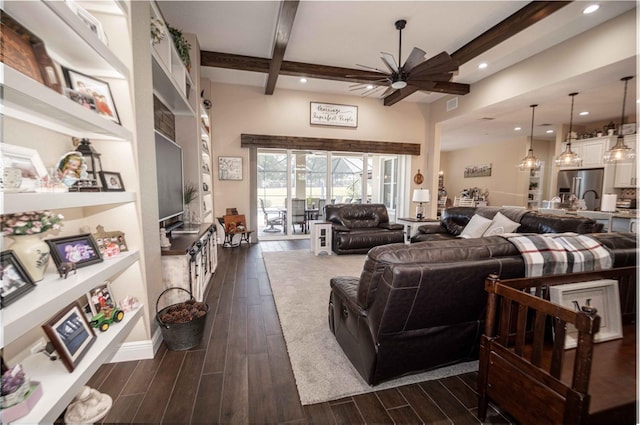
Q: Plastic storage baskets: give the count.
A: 0